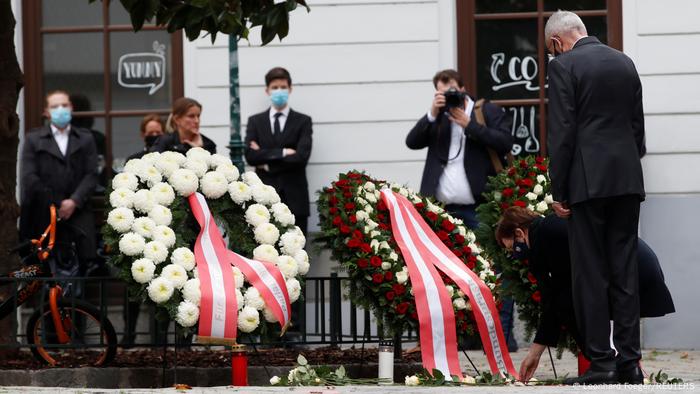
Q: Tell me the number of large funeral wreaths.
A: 3